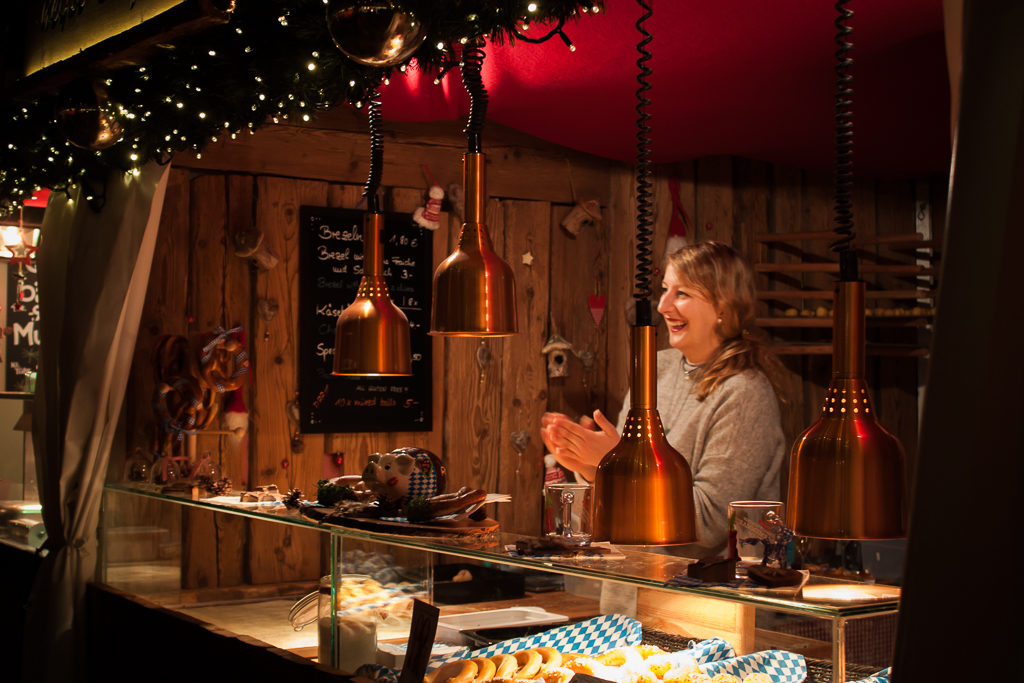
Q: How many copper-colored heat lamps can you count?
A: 4